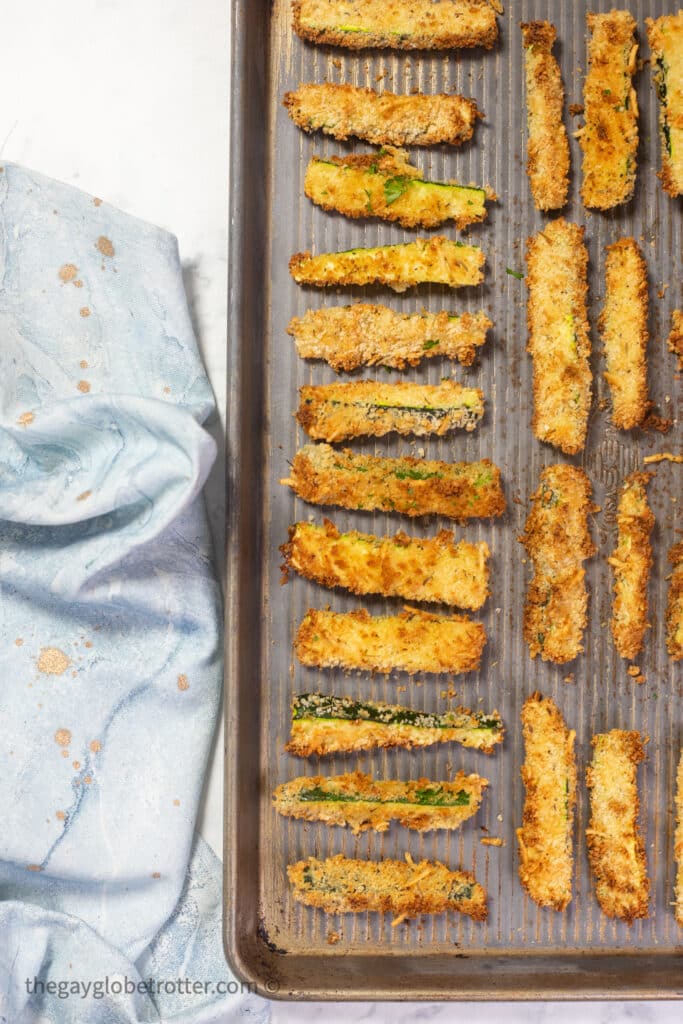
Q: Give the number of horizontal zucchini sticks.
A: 12